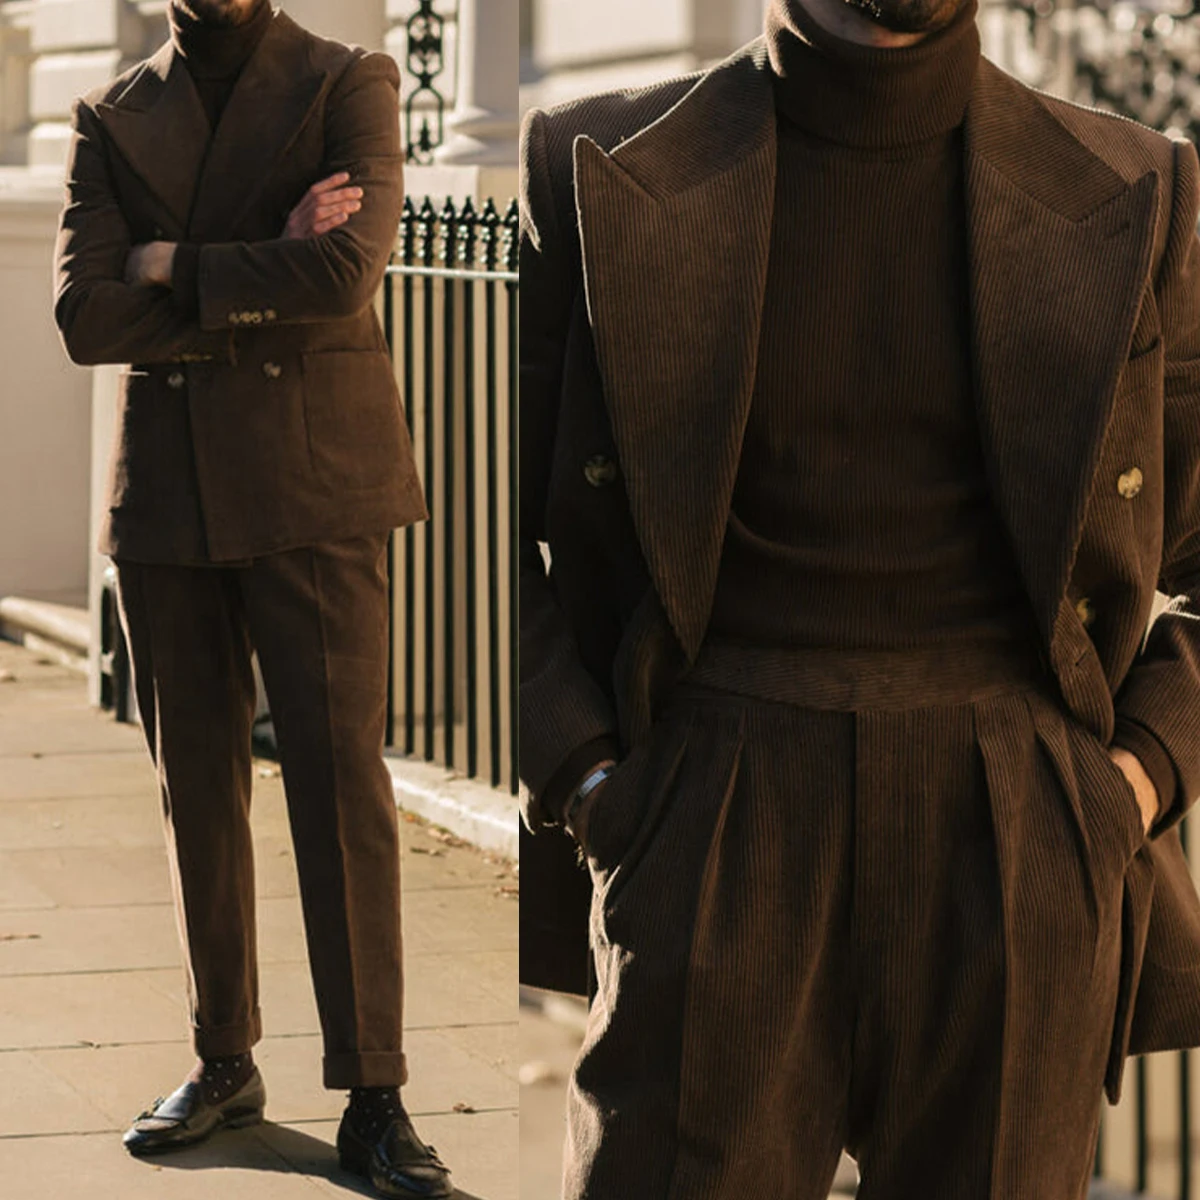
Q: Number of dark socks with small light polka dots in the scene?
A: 2